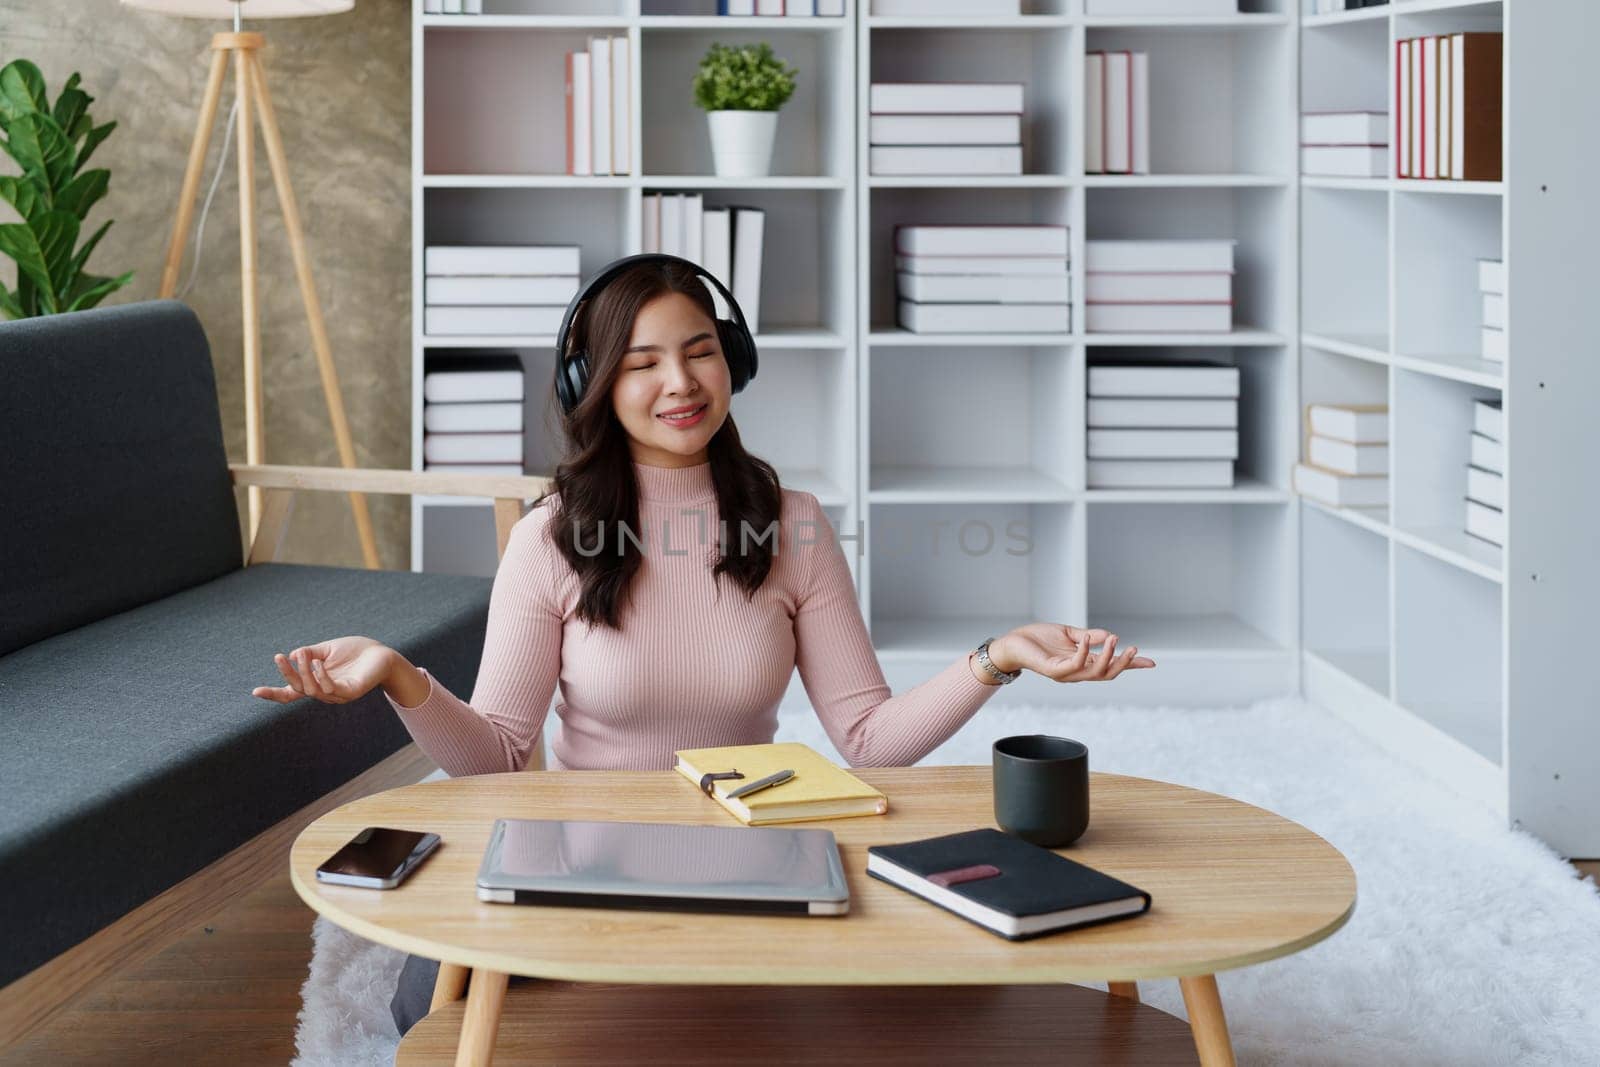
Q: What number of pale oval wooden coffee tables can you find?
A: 1